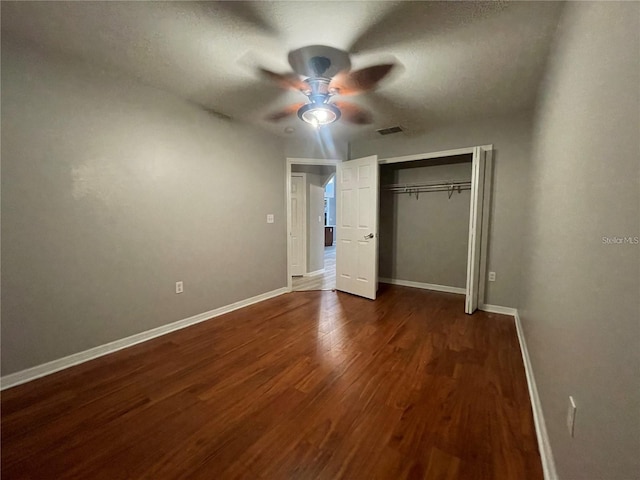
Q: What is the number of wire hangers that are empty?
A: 2